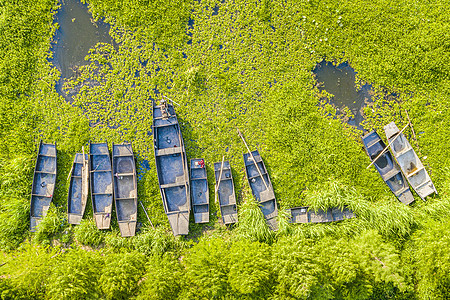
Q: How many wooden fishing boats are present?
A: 11